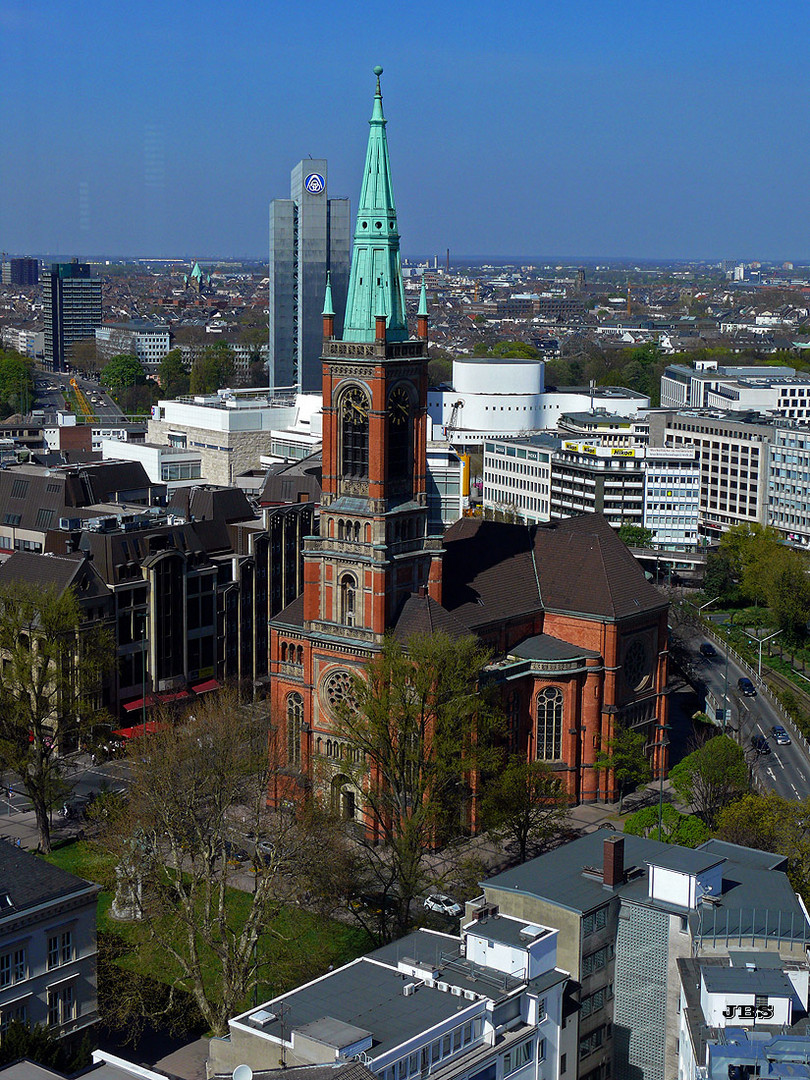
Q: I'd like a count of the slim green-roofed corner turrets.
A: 3